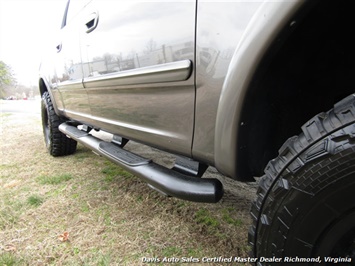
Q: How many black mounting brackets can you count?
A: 3